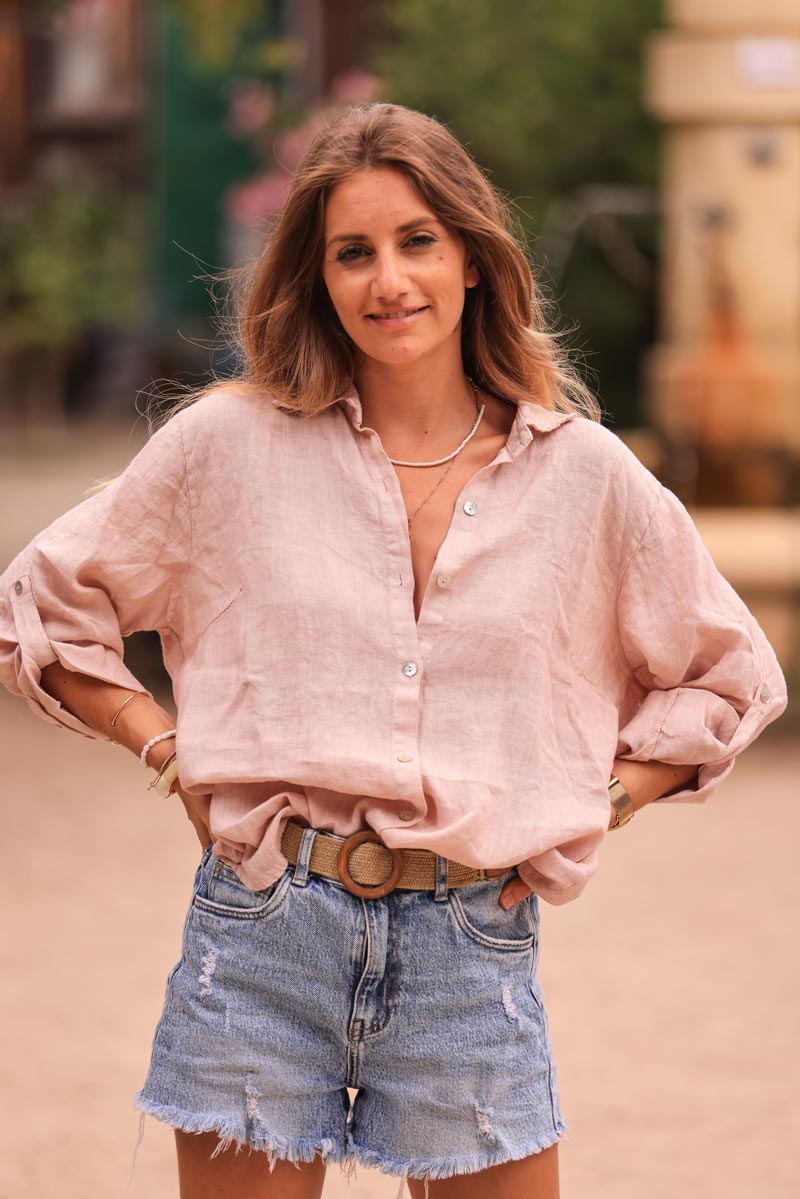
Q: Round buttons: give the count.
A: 7